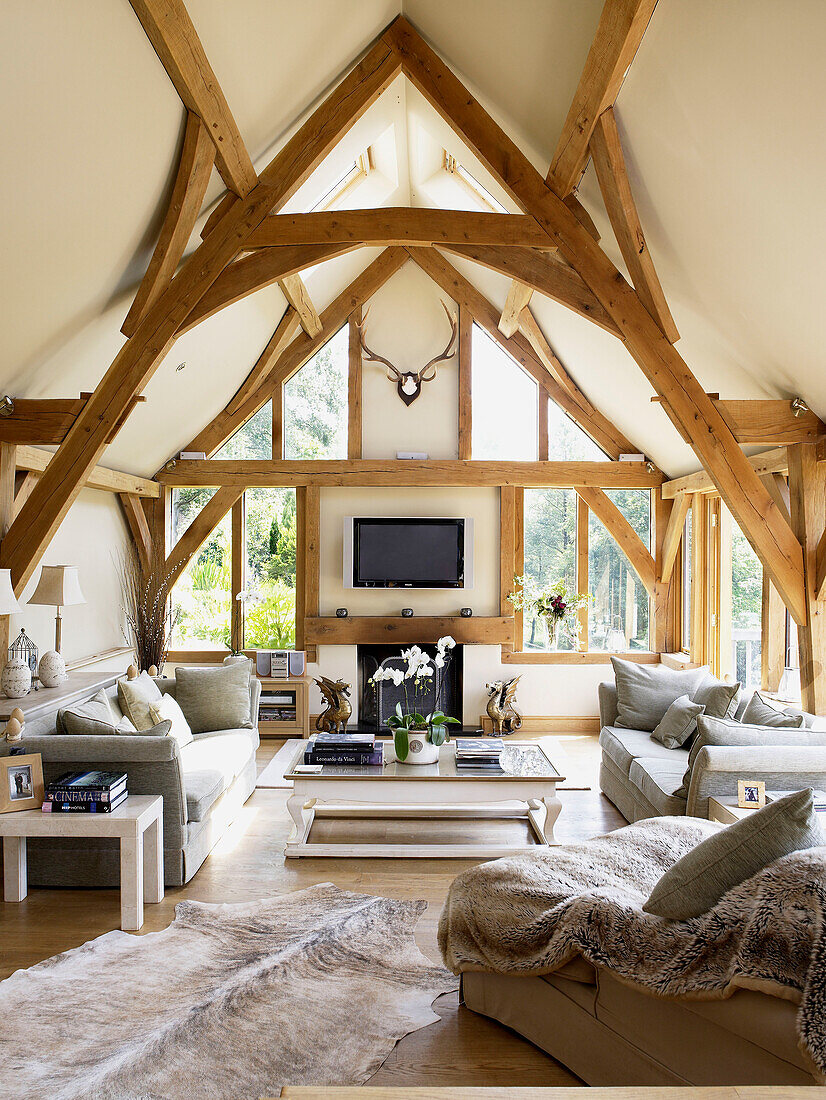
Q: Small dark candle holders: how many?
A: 3